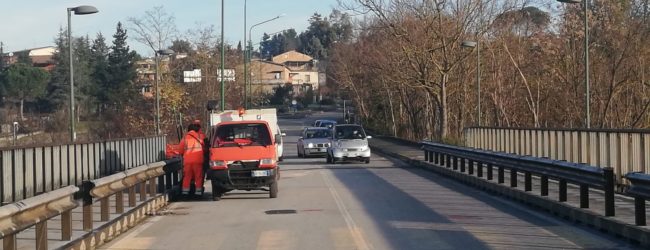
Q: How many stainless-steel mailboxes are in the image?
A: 0